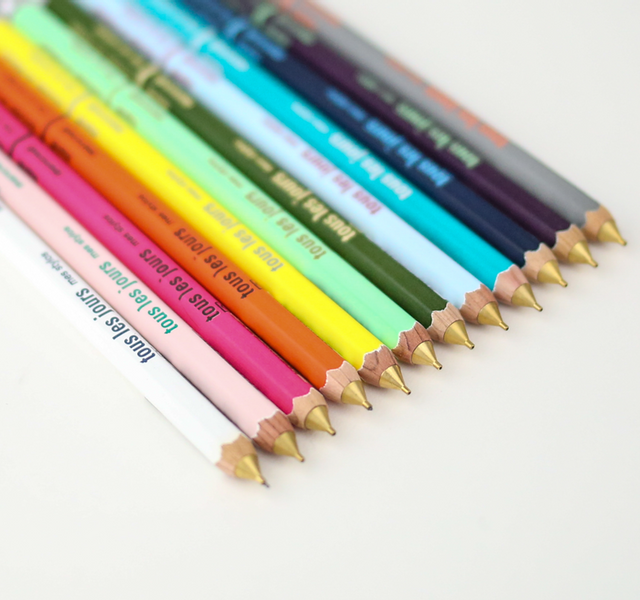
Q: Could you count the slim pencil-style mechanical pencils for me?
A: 12